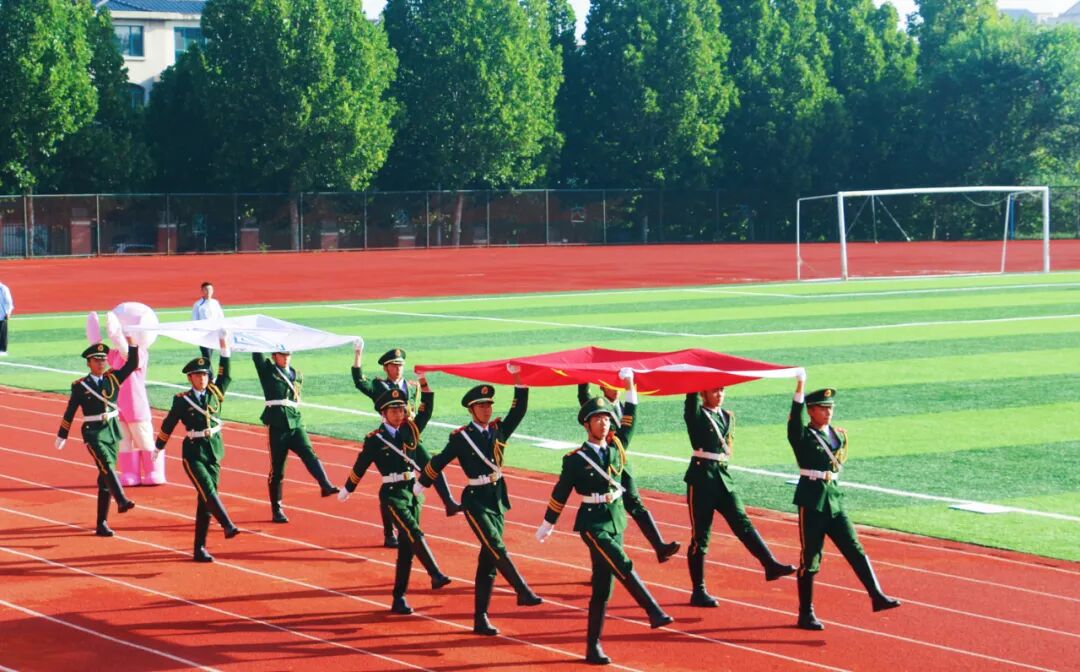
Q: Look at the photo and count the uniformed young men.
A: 10